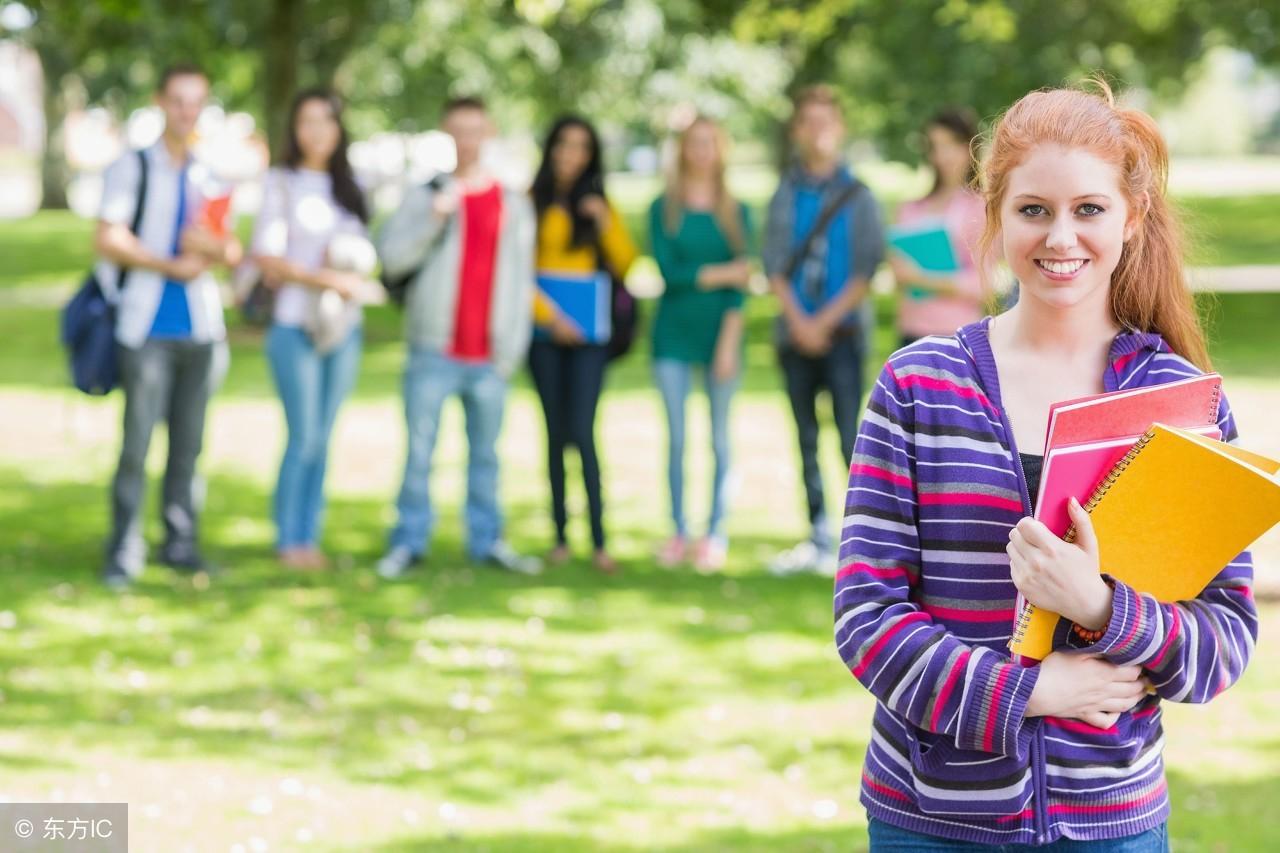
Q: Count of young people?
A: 8